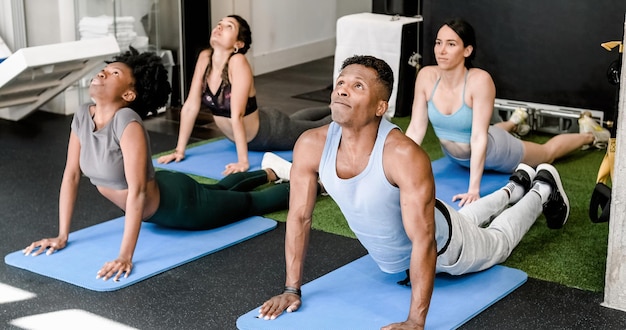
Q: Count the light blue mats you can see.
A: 4